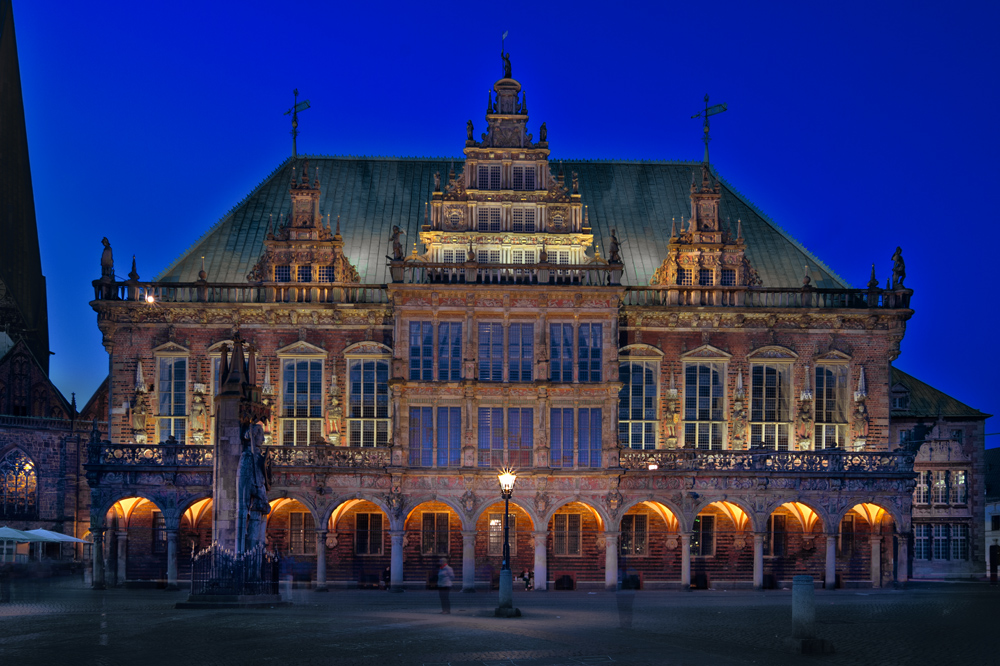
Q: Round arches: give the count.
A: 11